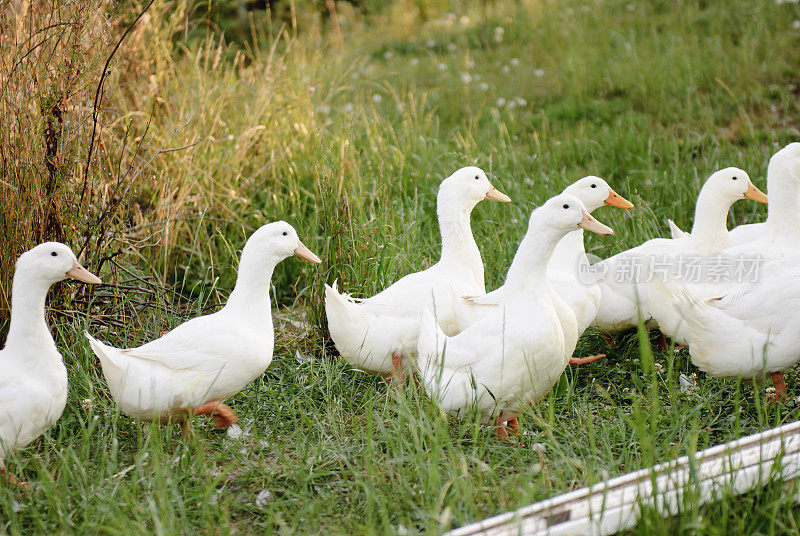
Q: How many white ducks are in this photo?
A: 8